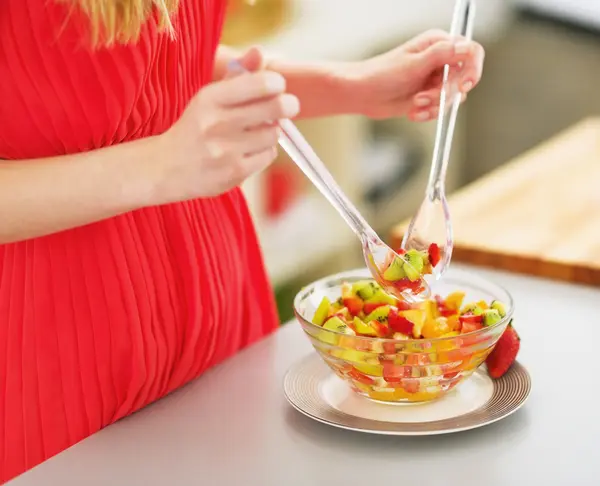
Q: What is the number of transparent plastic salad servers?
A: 2